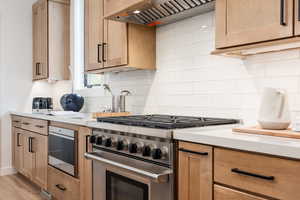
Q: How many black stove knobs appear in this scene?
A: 7